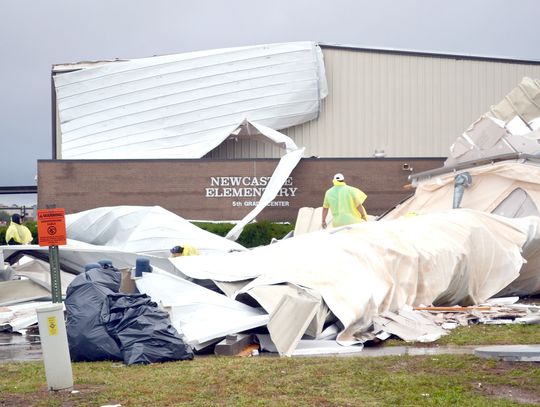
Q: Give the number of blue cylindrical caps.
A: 3